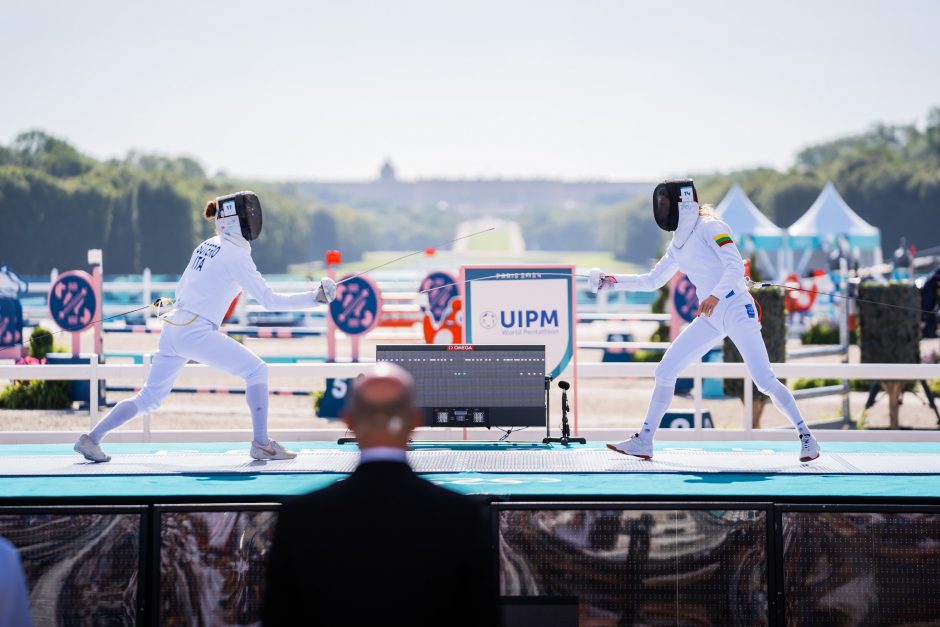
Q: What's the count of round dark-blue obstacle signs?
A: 4